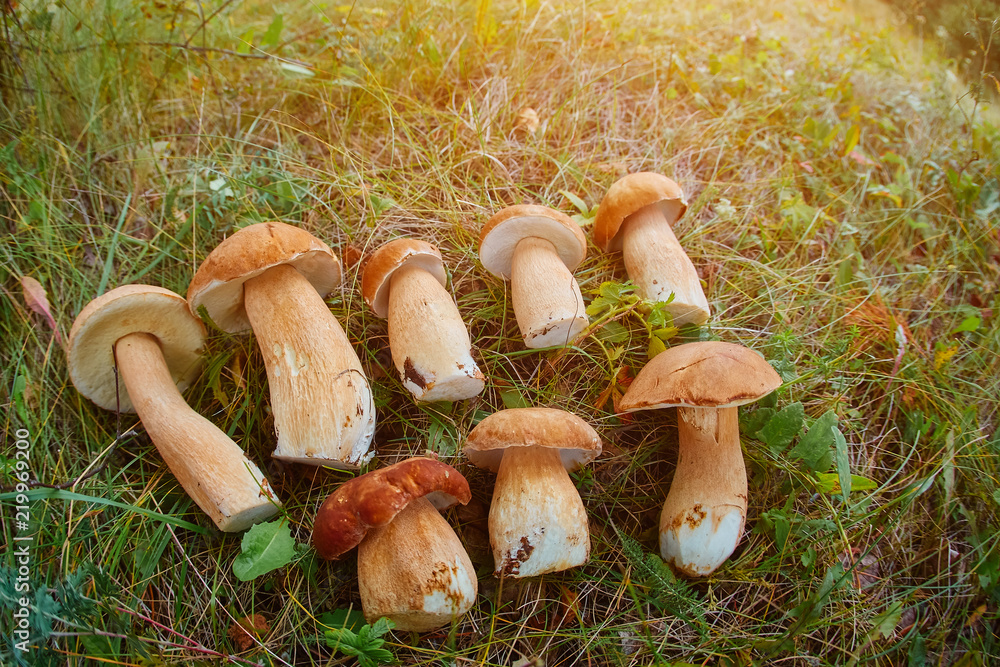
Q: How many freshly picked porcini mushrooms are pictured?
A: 8